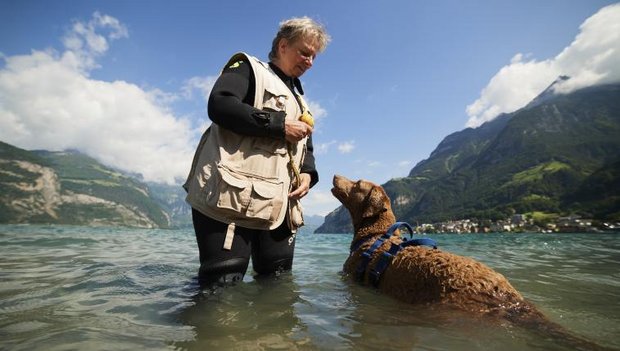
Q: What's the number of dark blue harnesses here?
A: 1